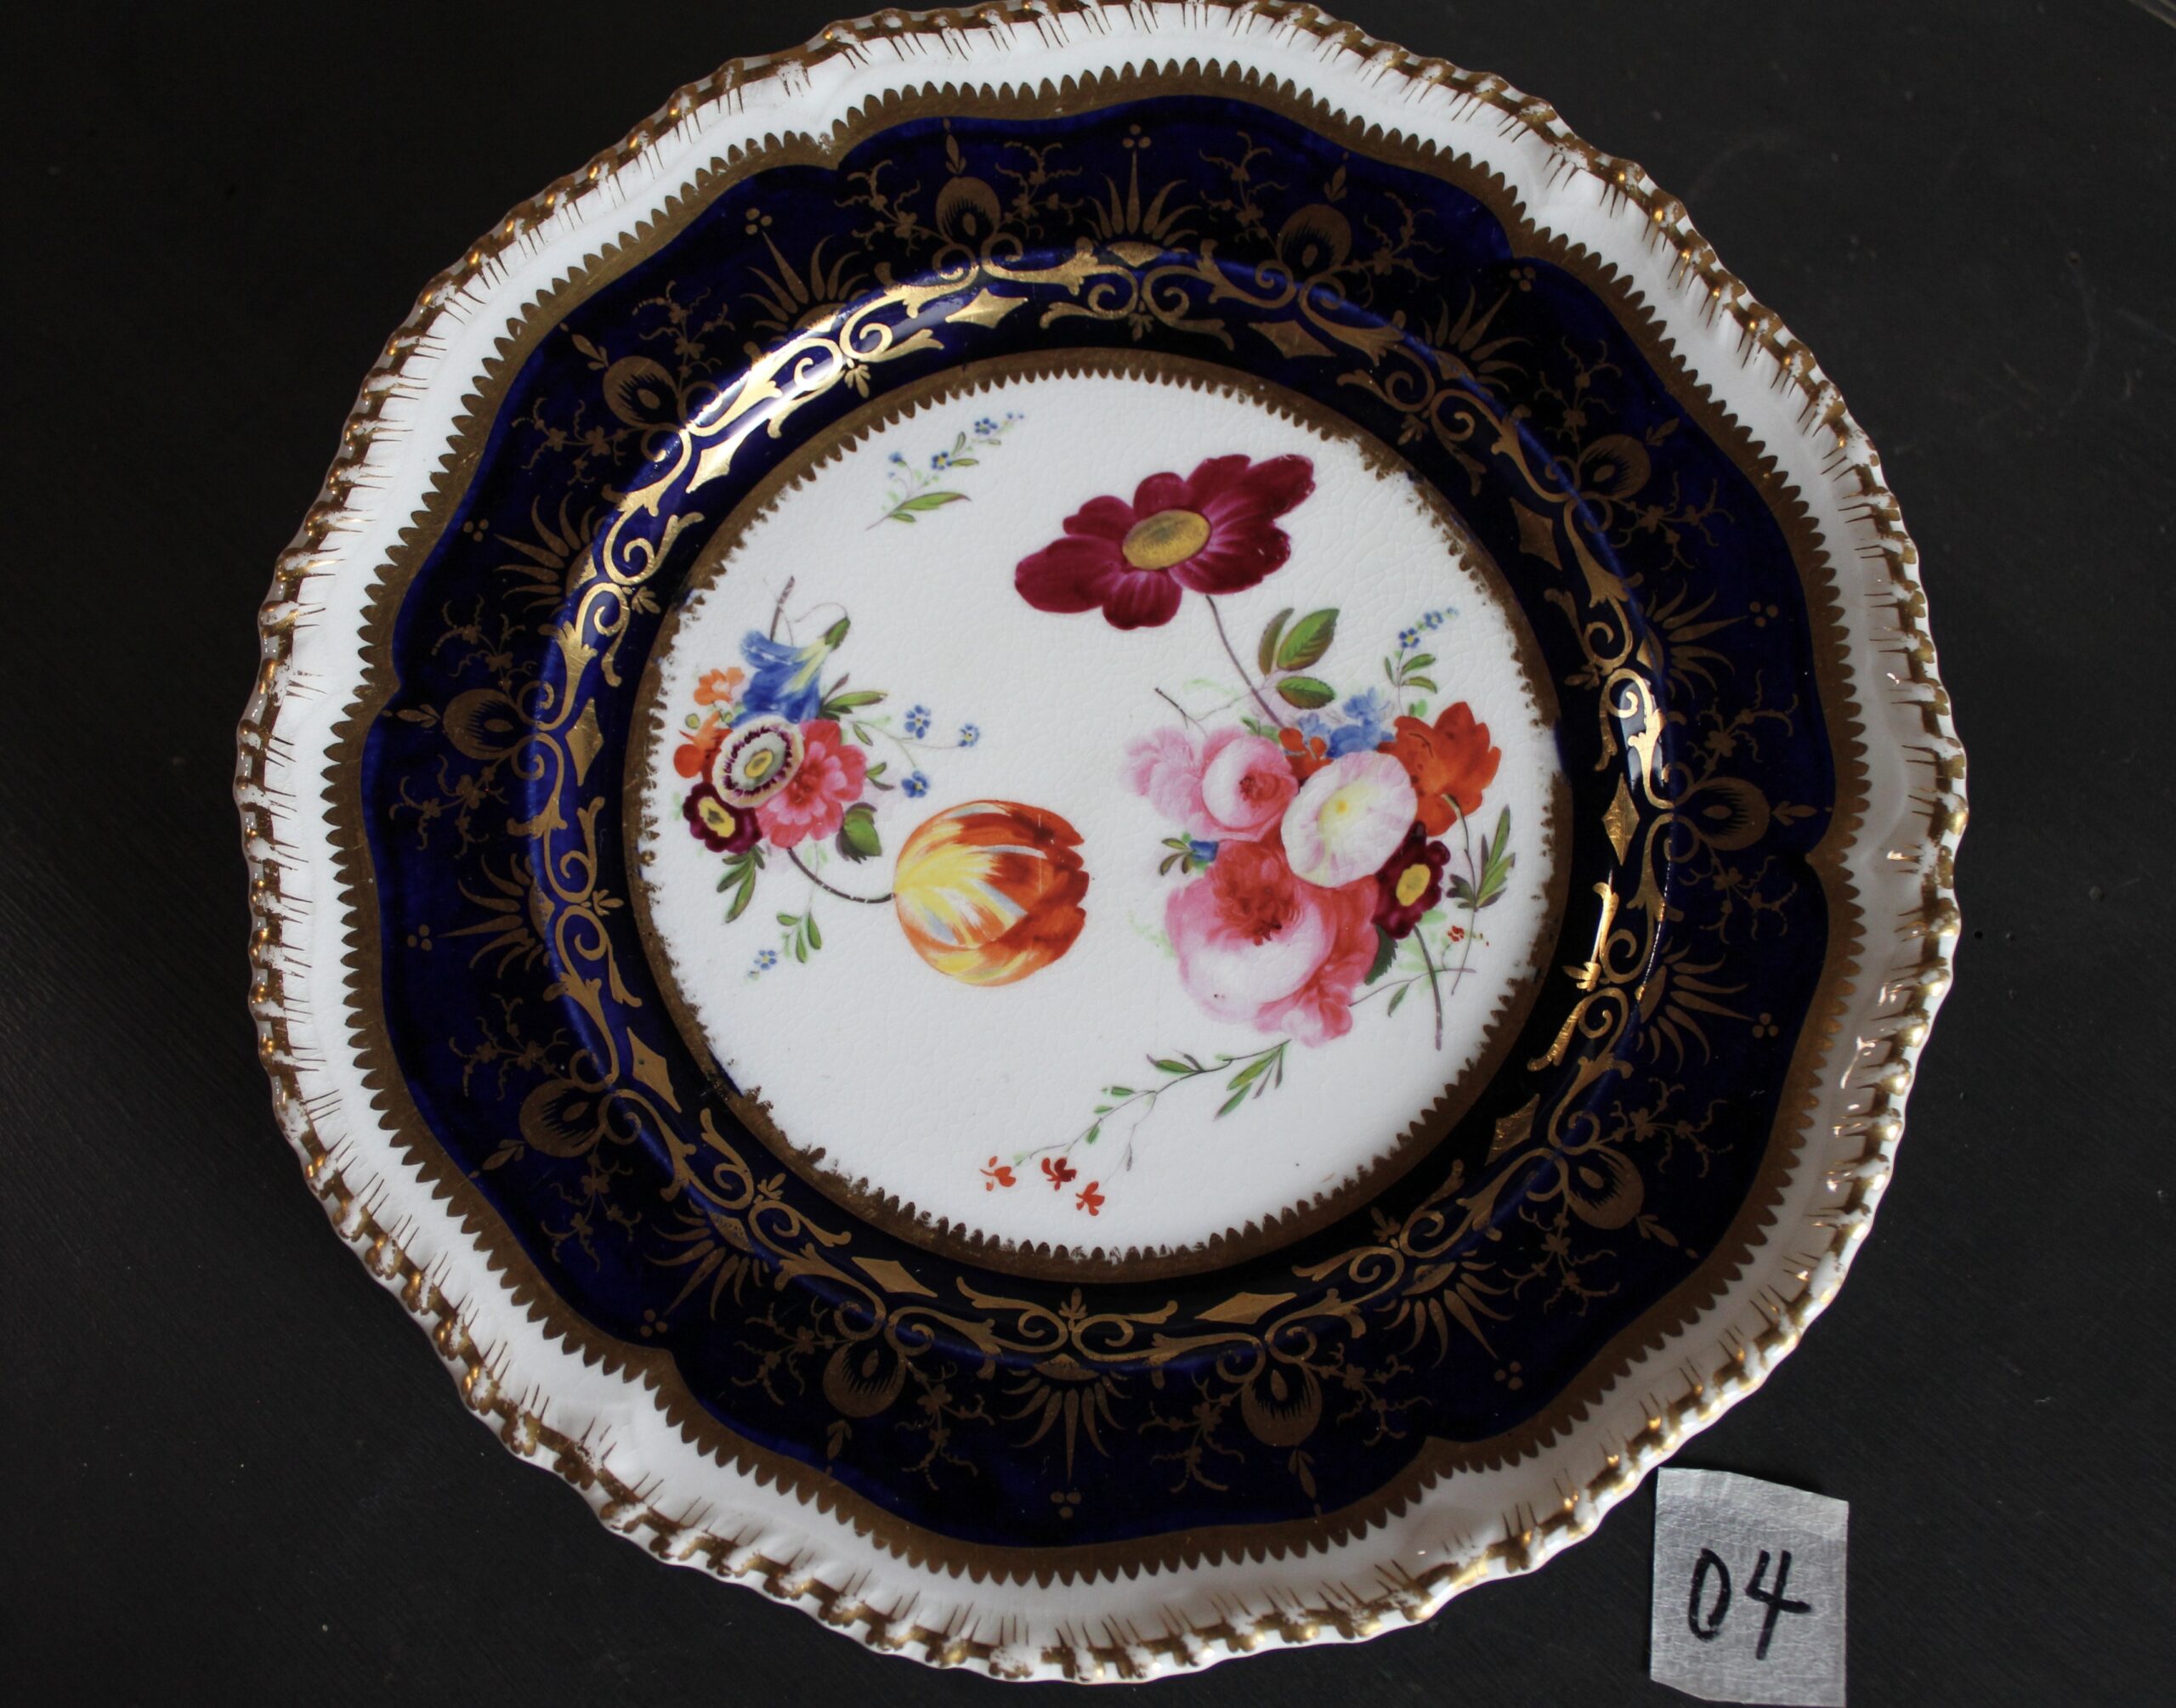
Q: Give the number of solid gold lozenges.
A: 10